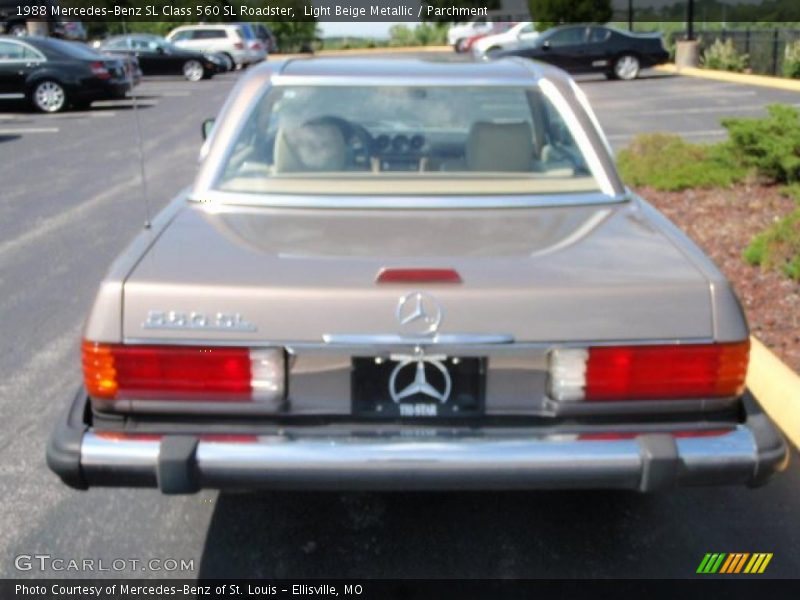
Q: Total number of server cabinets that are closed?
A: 0